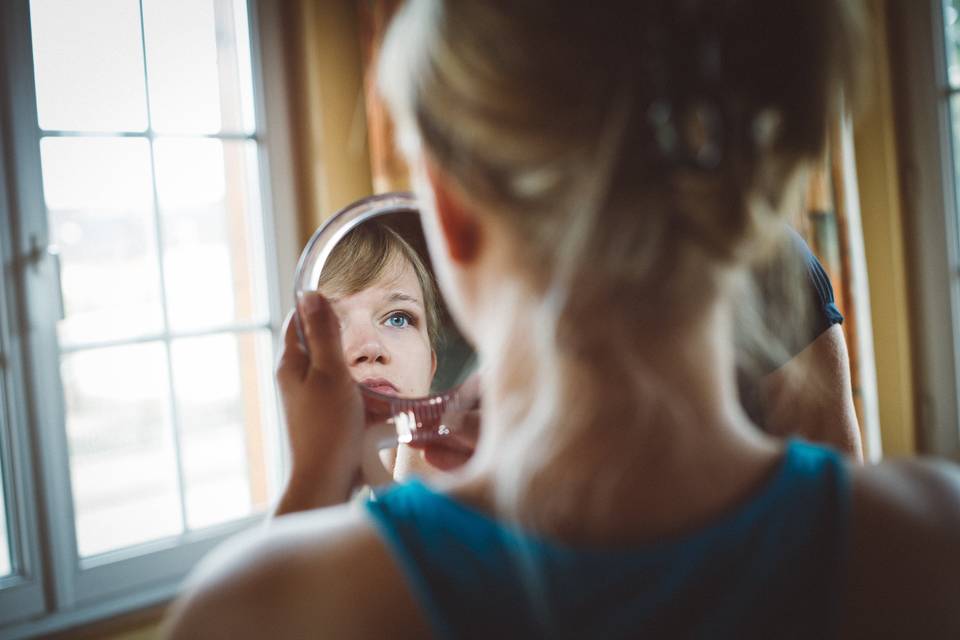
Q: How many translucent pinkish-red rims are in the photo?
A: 1